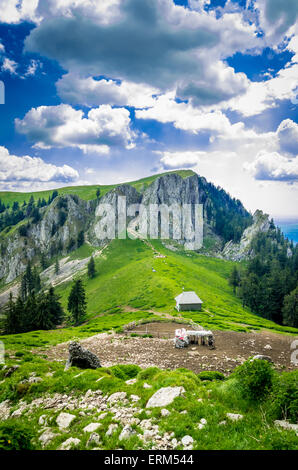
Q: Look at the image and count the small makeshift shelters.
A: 1